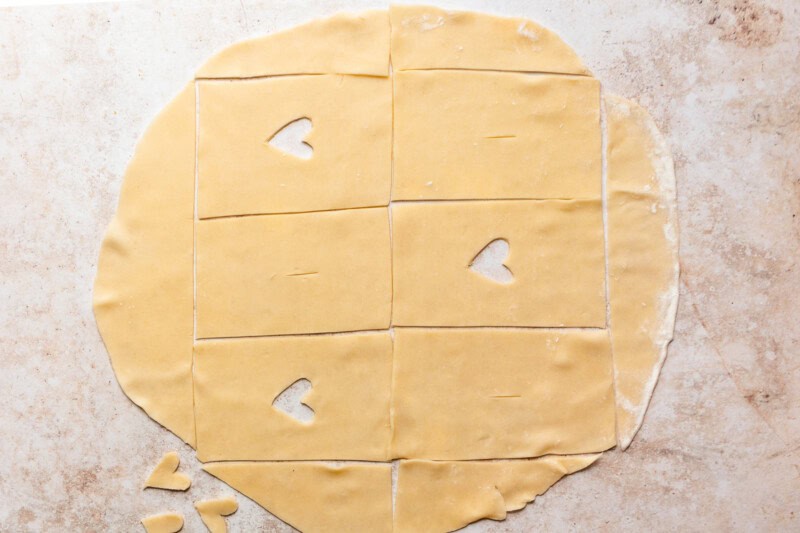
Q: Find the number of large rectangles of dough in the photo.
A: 6